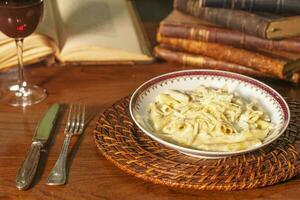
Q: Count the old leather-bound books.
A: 5